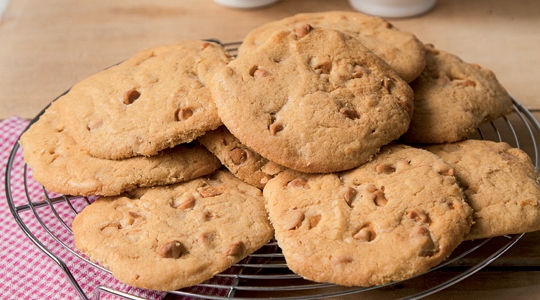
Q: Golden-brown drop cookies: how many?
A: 9